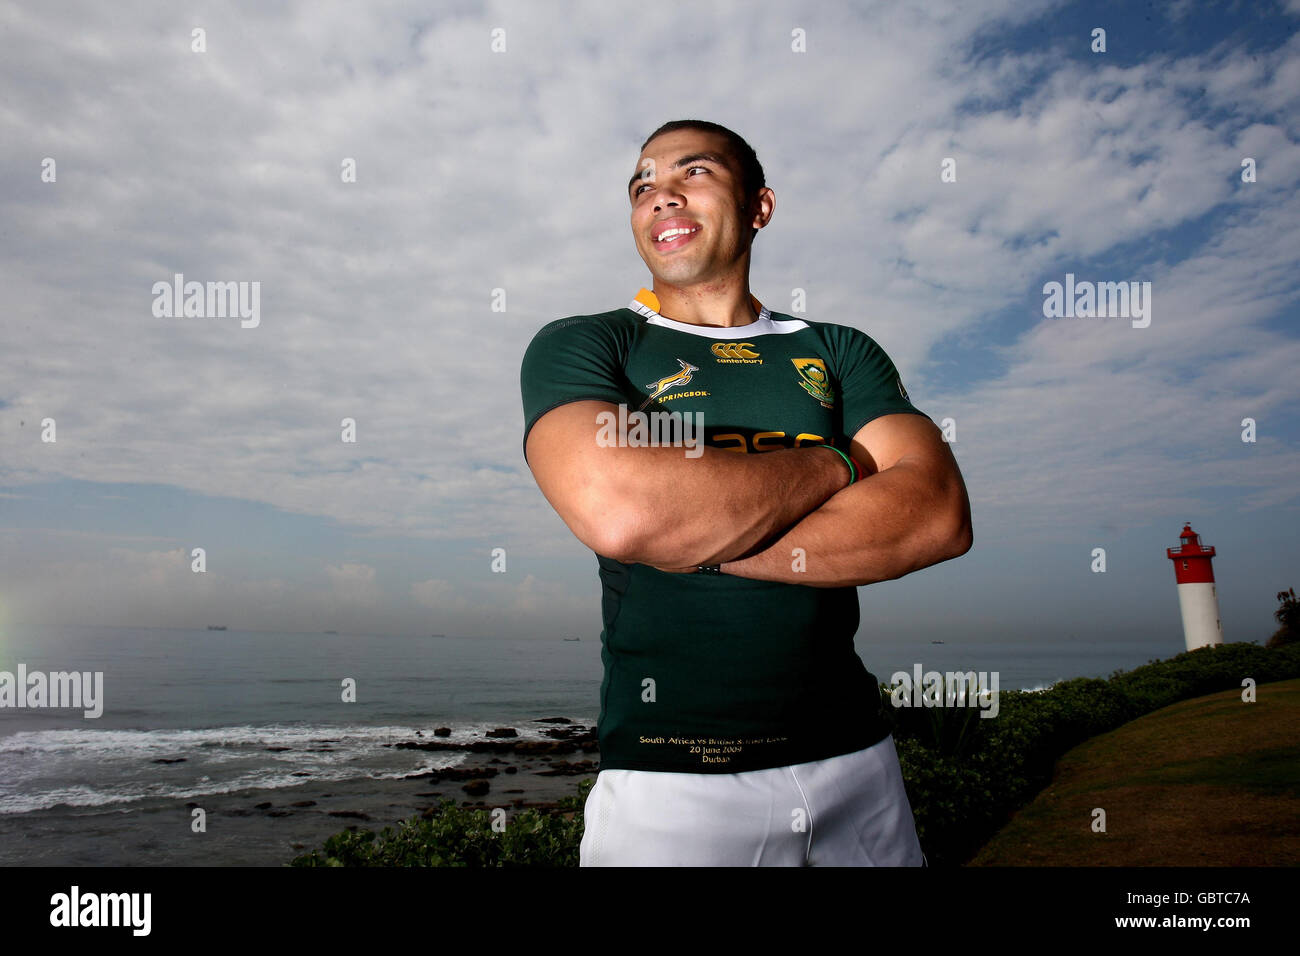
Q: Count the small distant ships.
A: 5